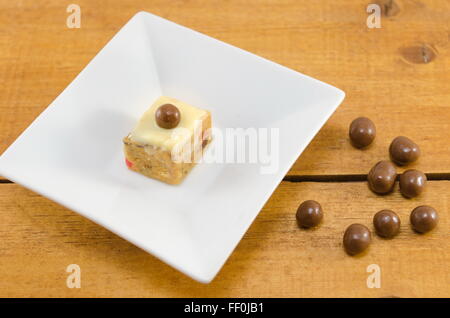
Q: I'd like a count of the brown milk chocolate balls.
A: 9